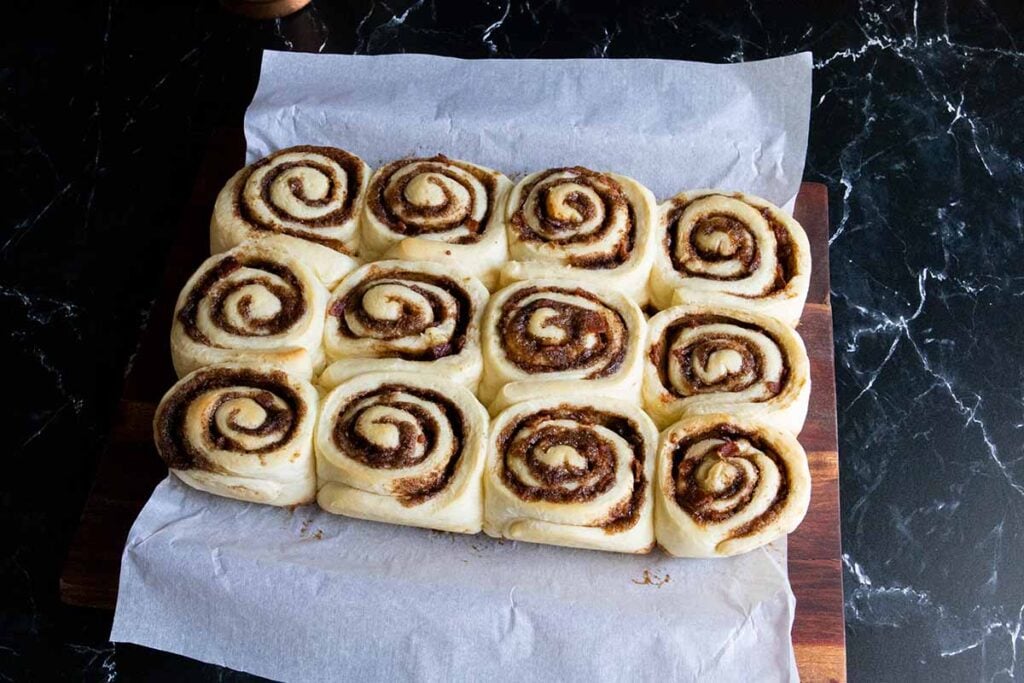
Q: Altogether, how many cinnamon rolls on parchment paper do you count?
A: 12